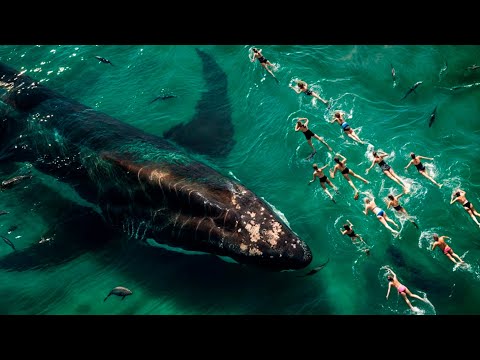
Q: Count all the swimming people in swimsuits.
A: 14